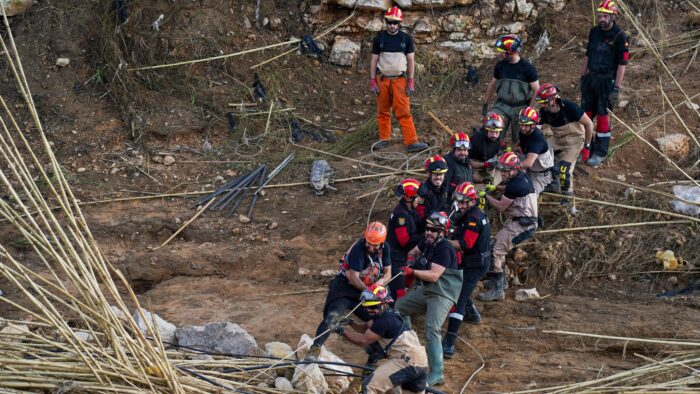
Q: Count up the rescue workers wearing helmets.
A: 14